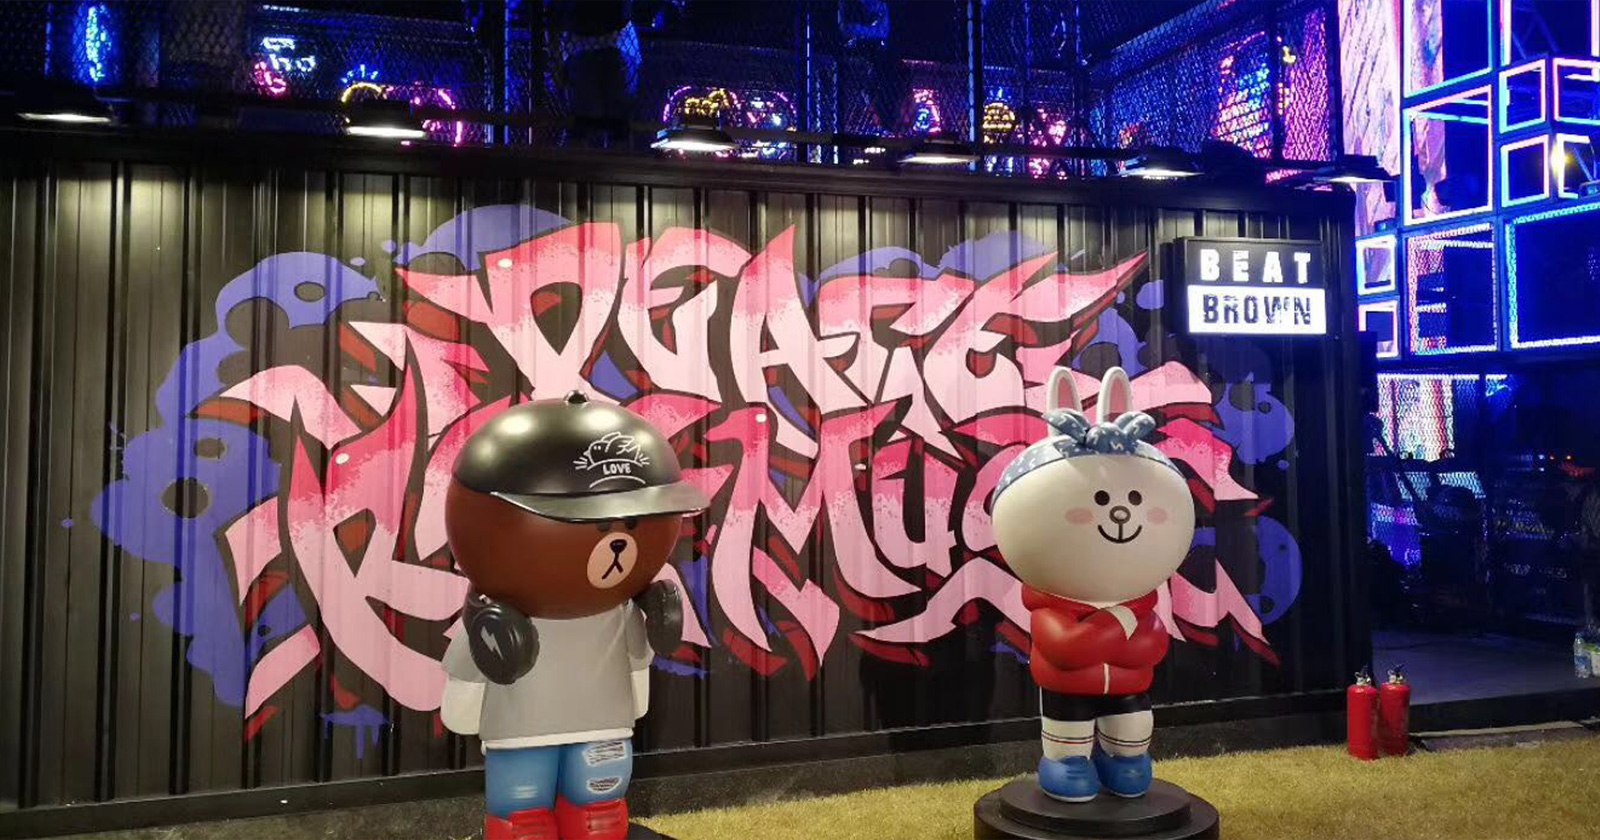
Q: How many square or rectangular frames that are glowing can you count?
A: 11